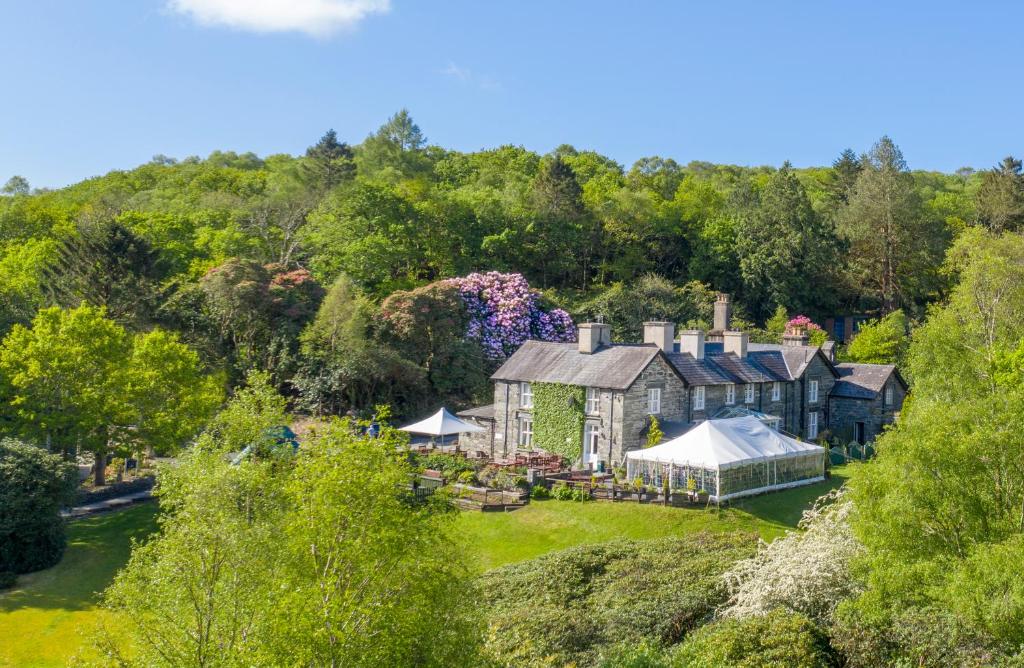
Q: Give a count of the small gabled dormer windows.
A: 0